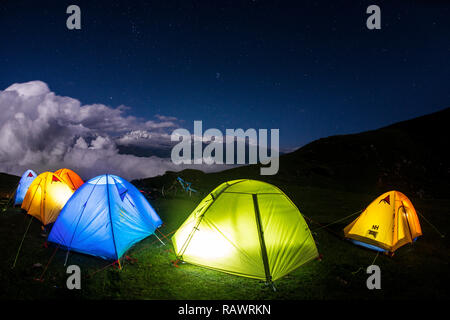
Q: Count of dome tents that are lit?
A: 6